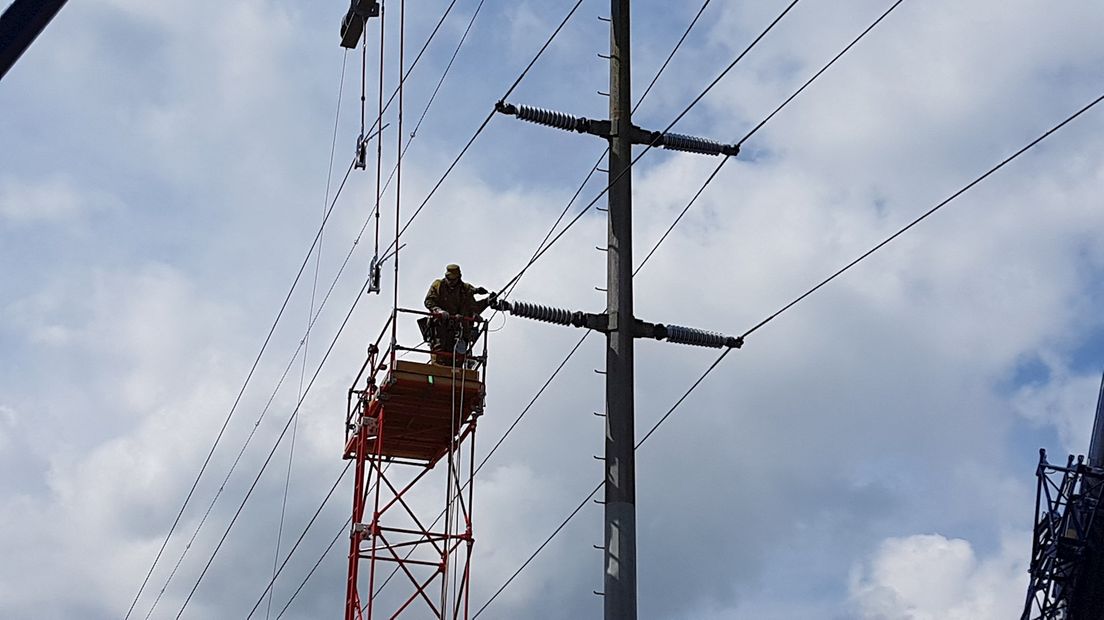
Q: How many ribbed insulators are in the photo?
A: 4